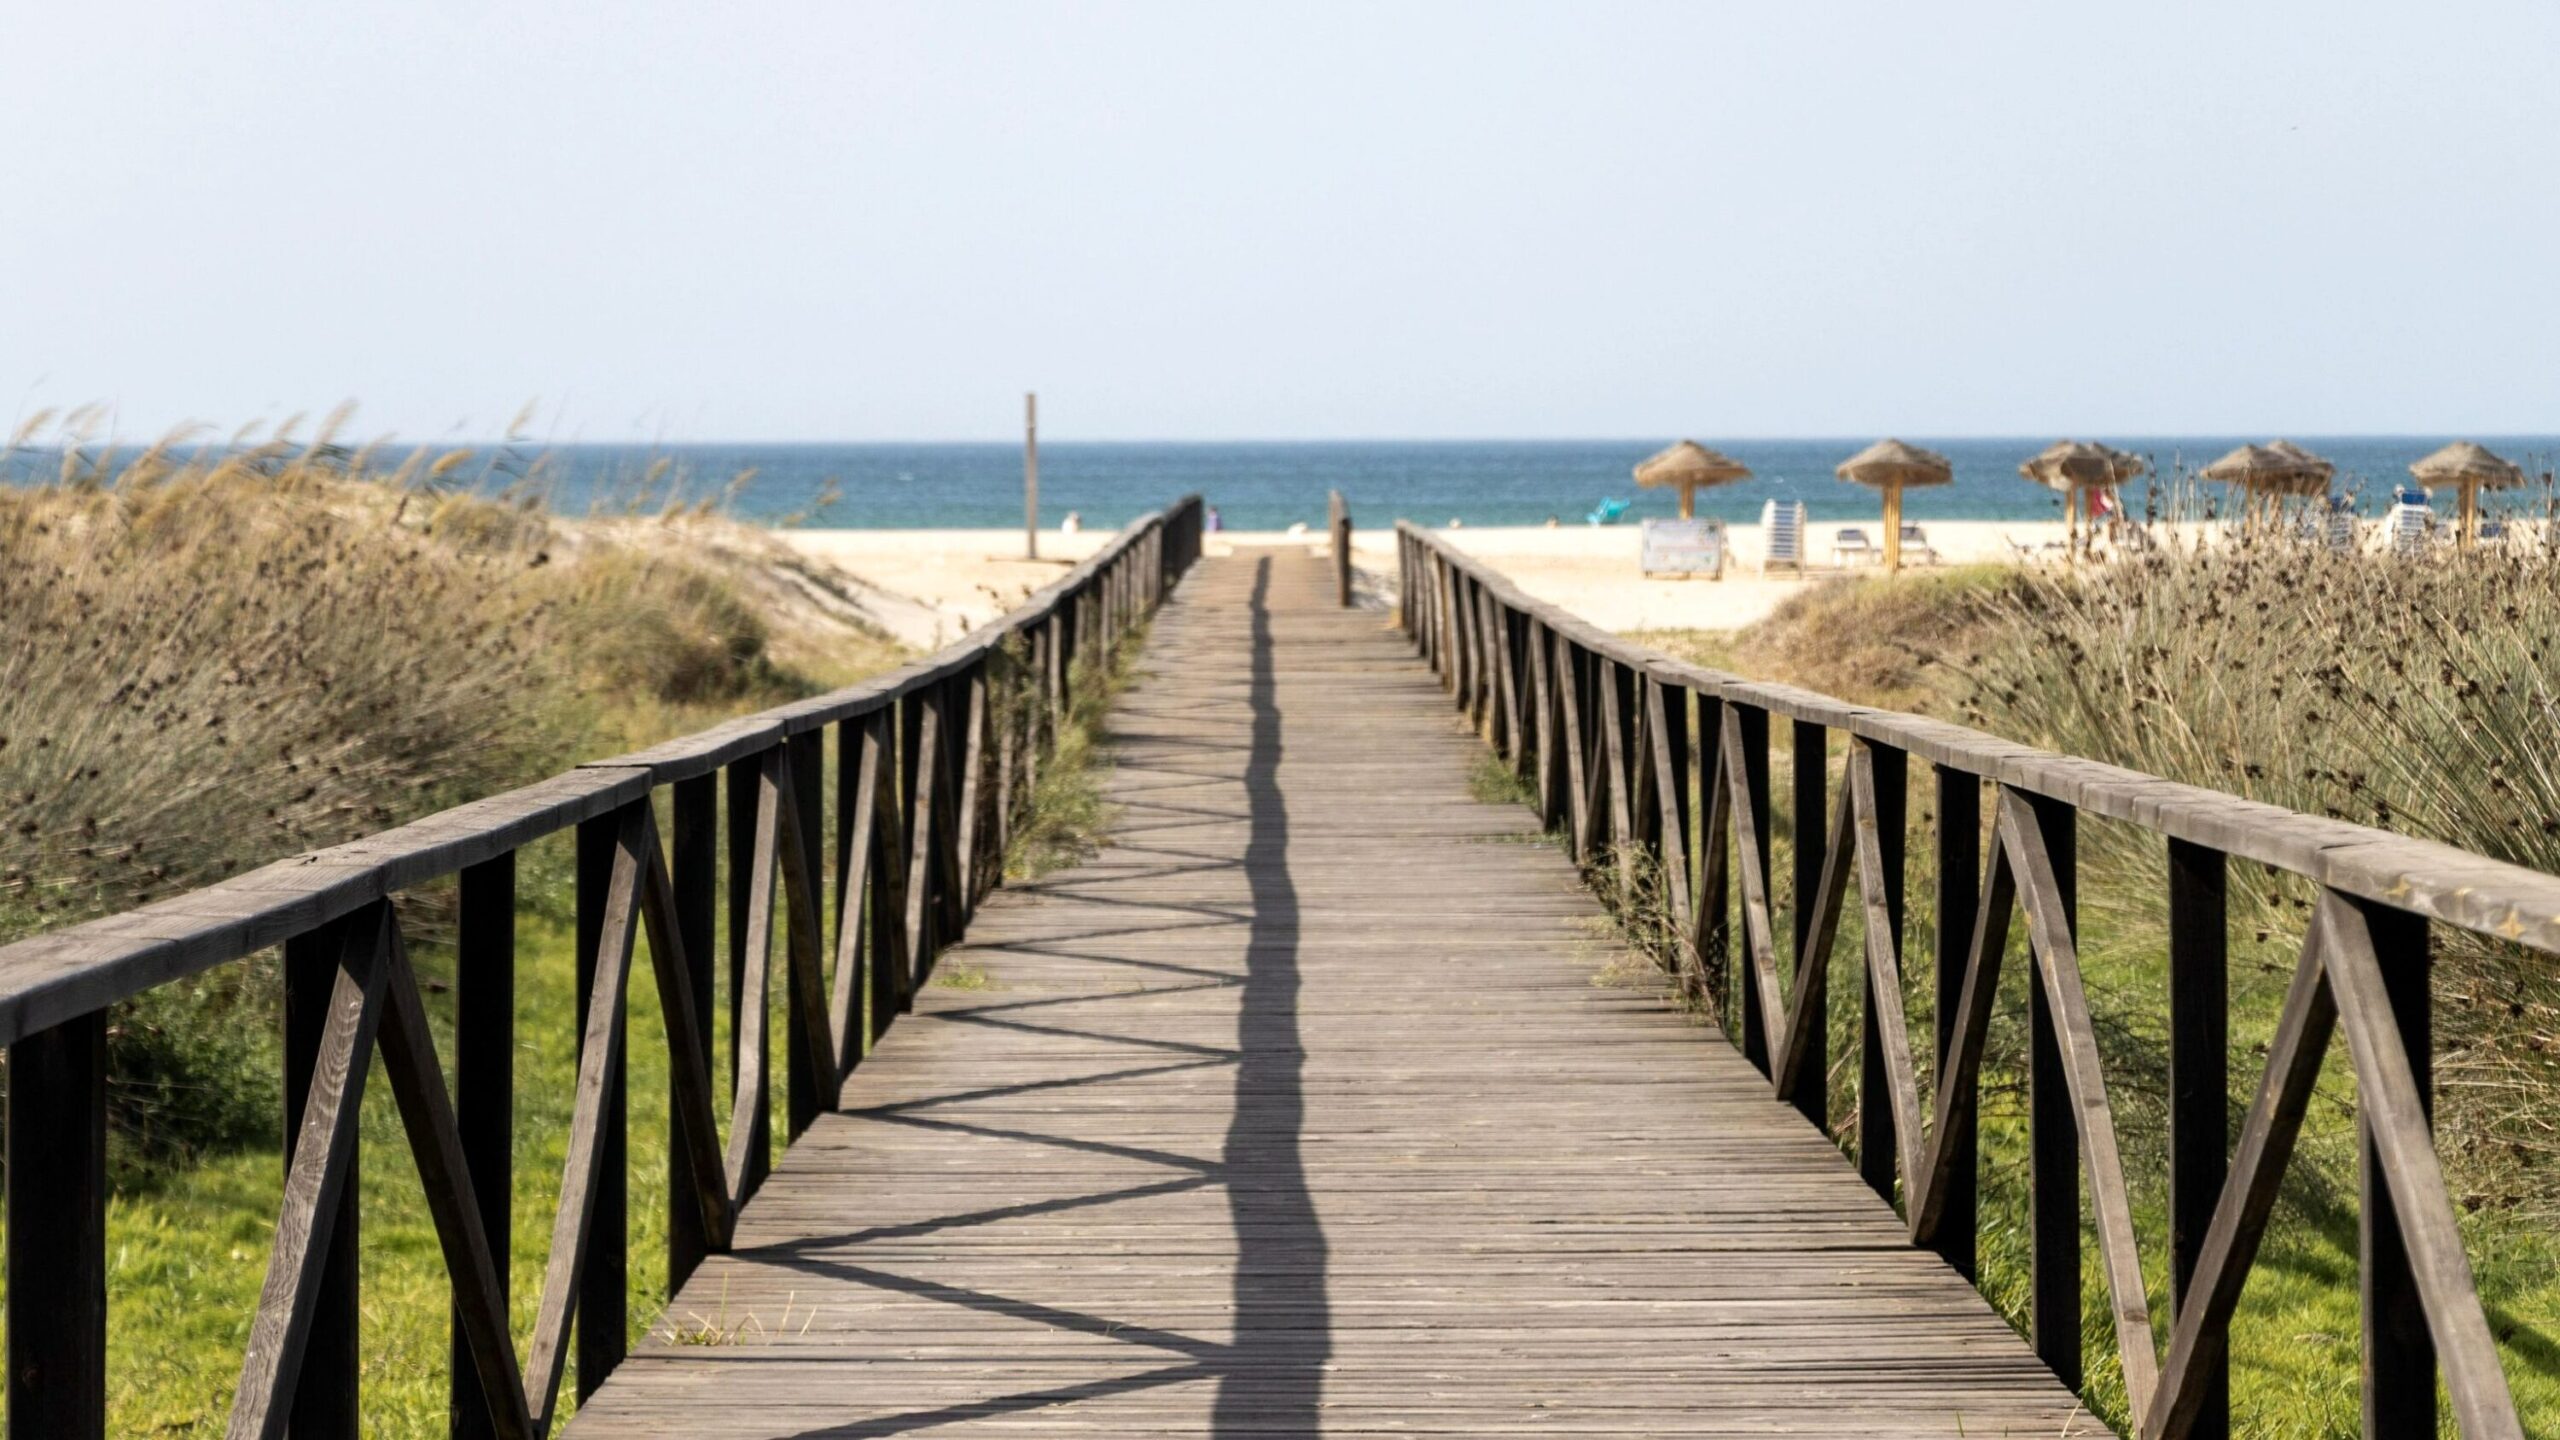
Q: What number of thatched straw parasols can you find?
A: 7